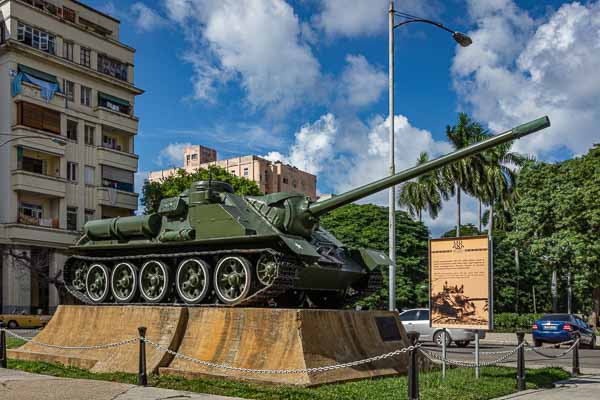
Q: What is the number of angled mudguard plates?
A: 2